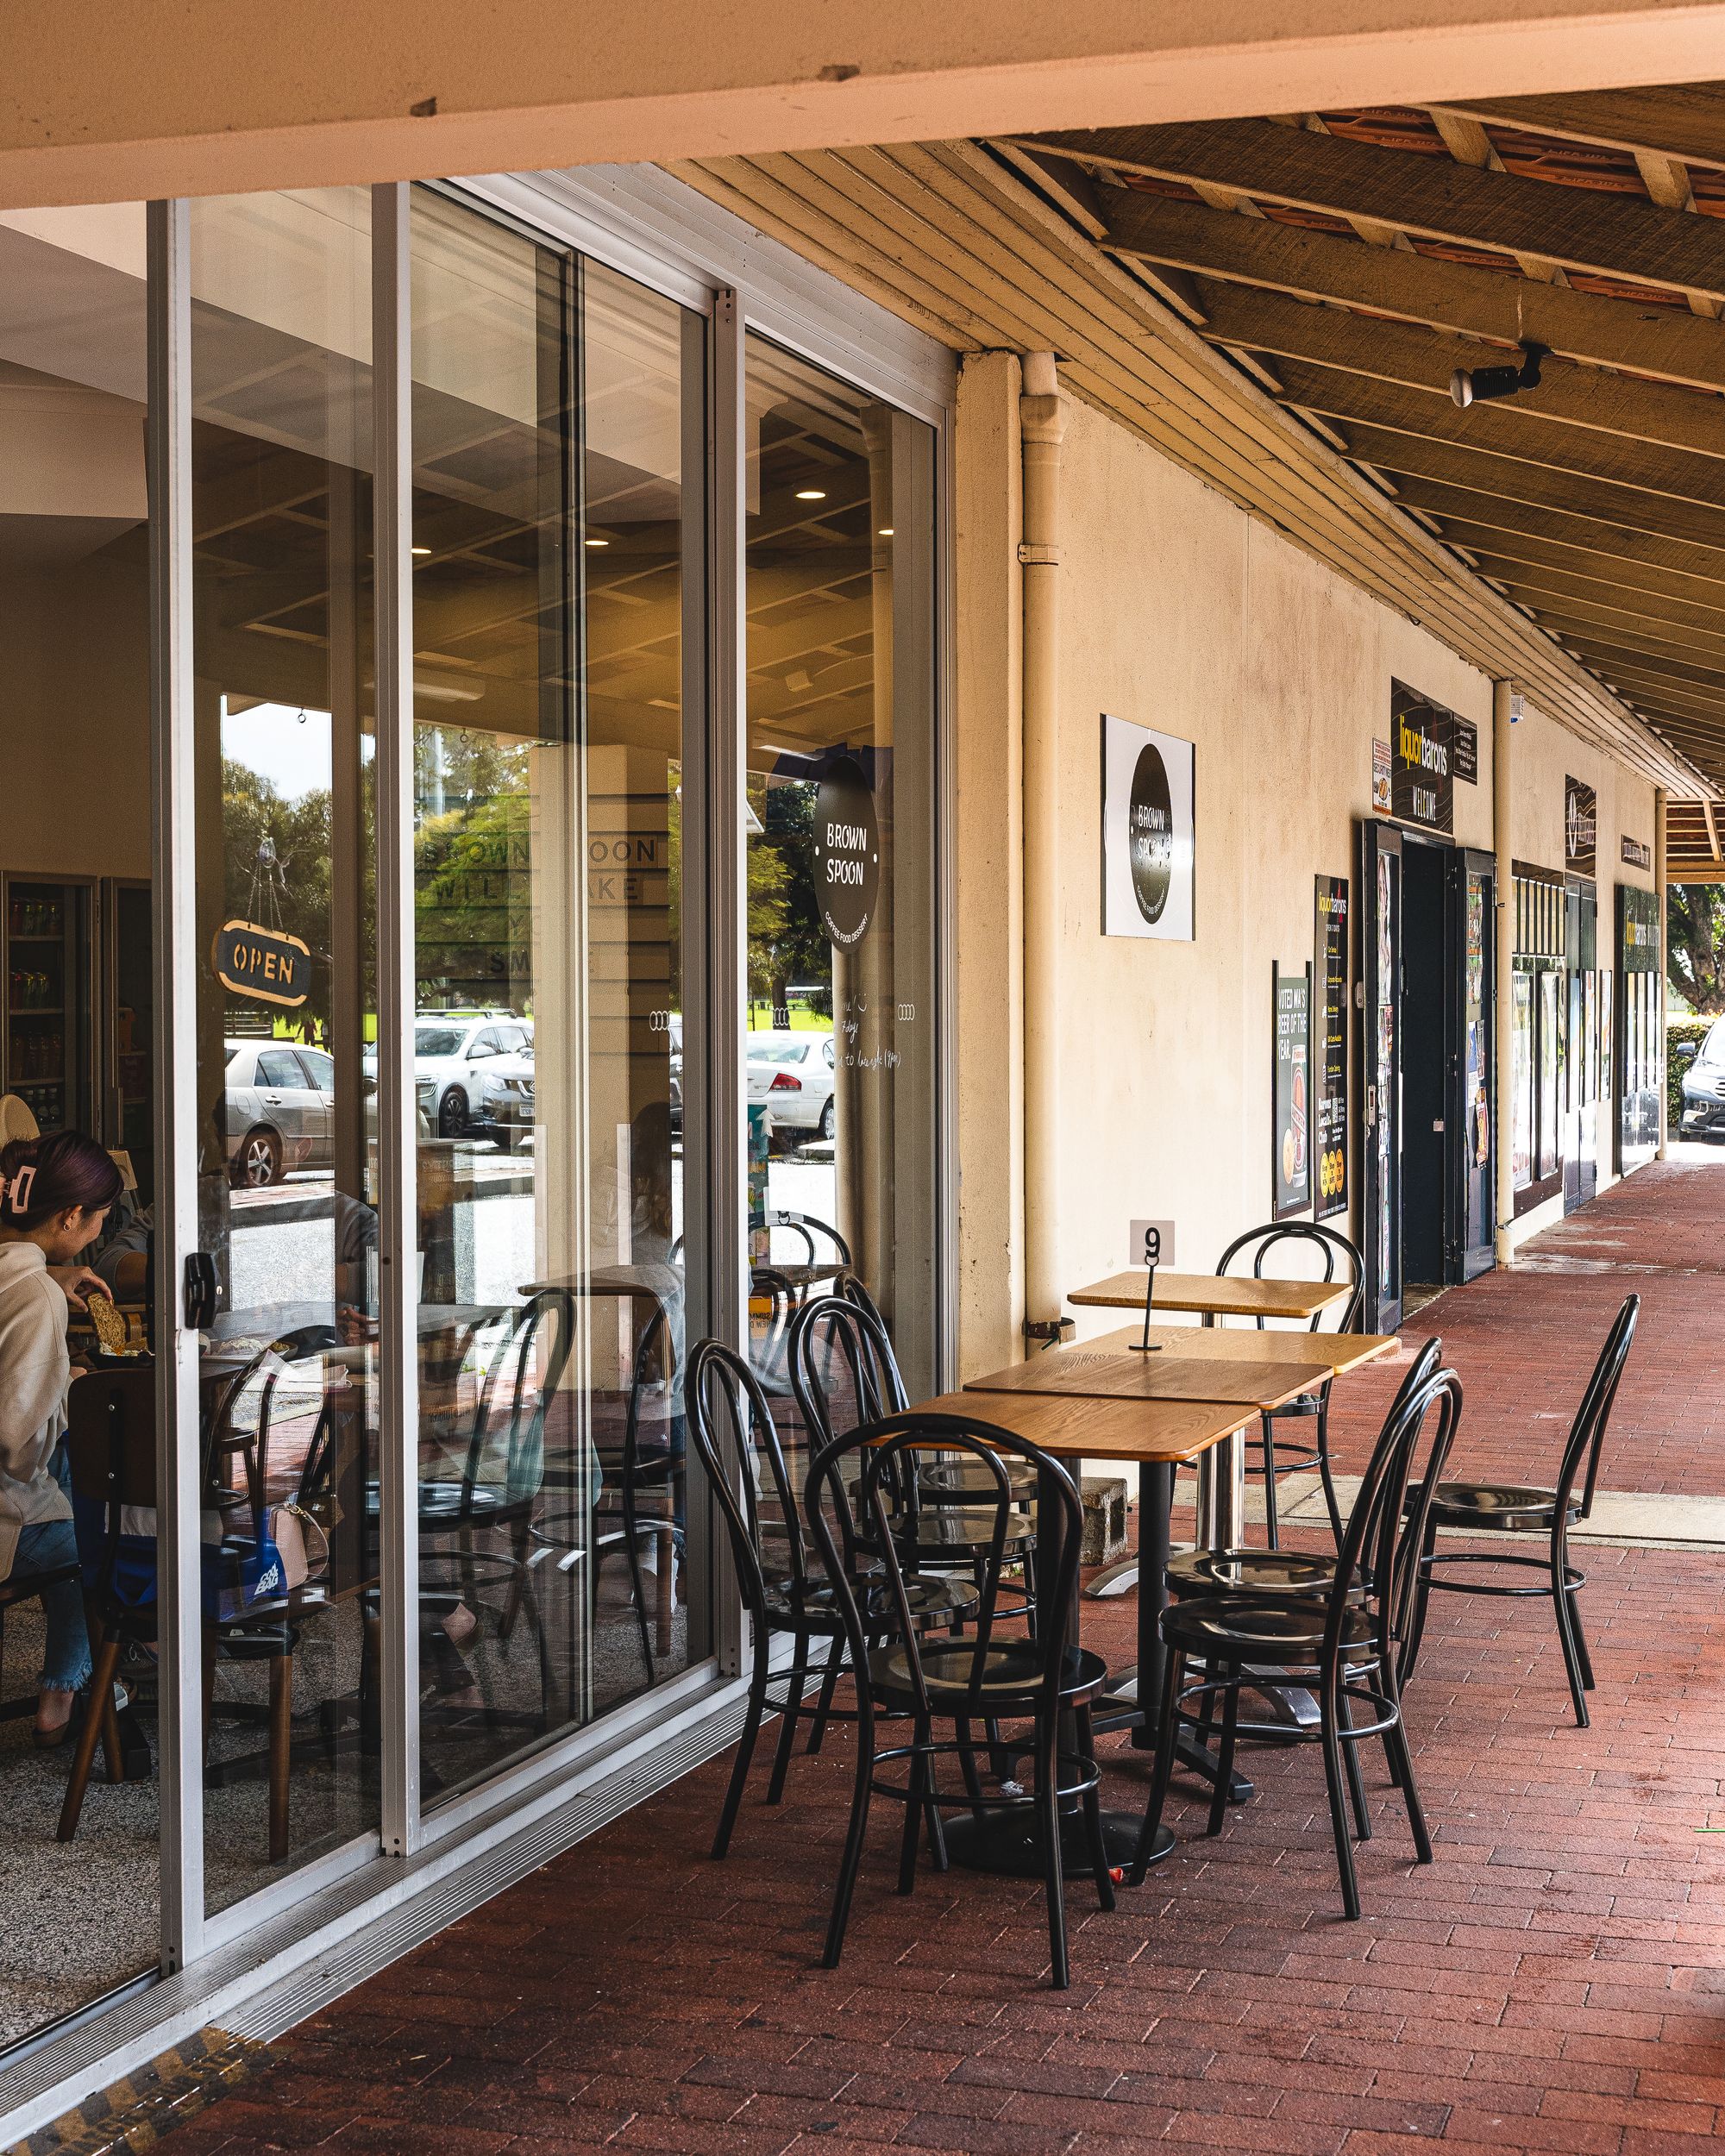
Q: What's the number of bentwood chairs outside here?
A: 8